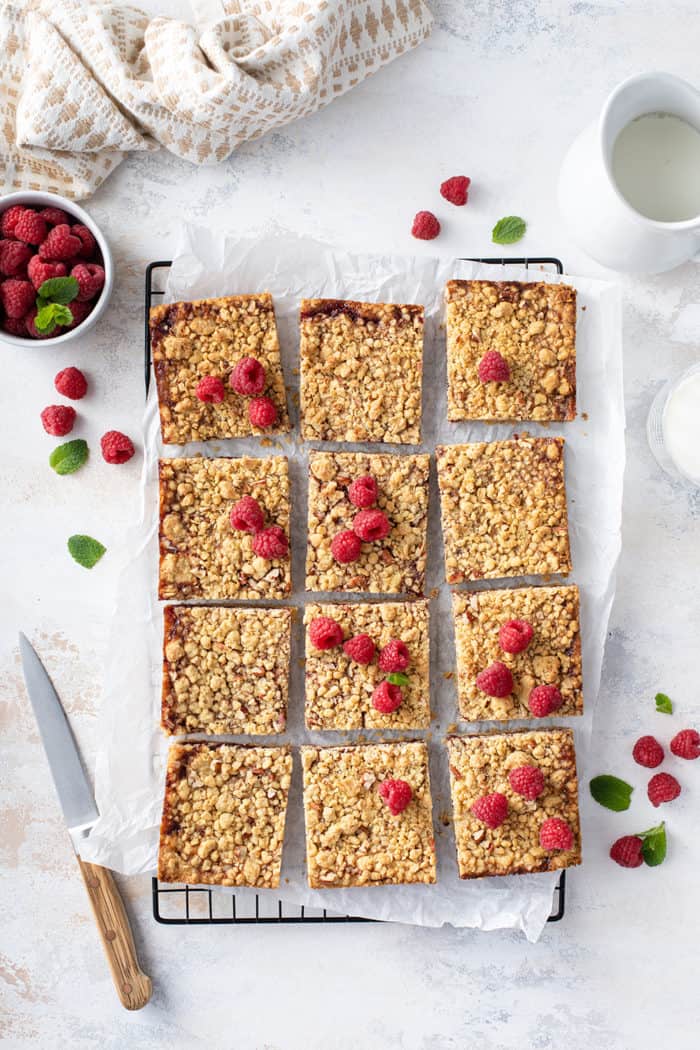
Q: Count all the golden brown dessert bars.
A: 12